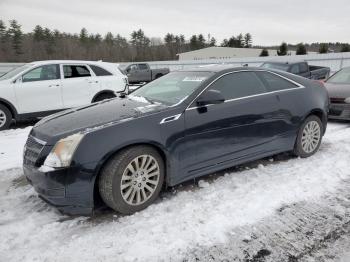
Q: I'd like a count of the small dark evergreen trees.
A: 5